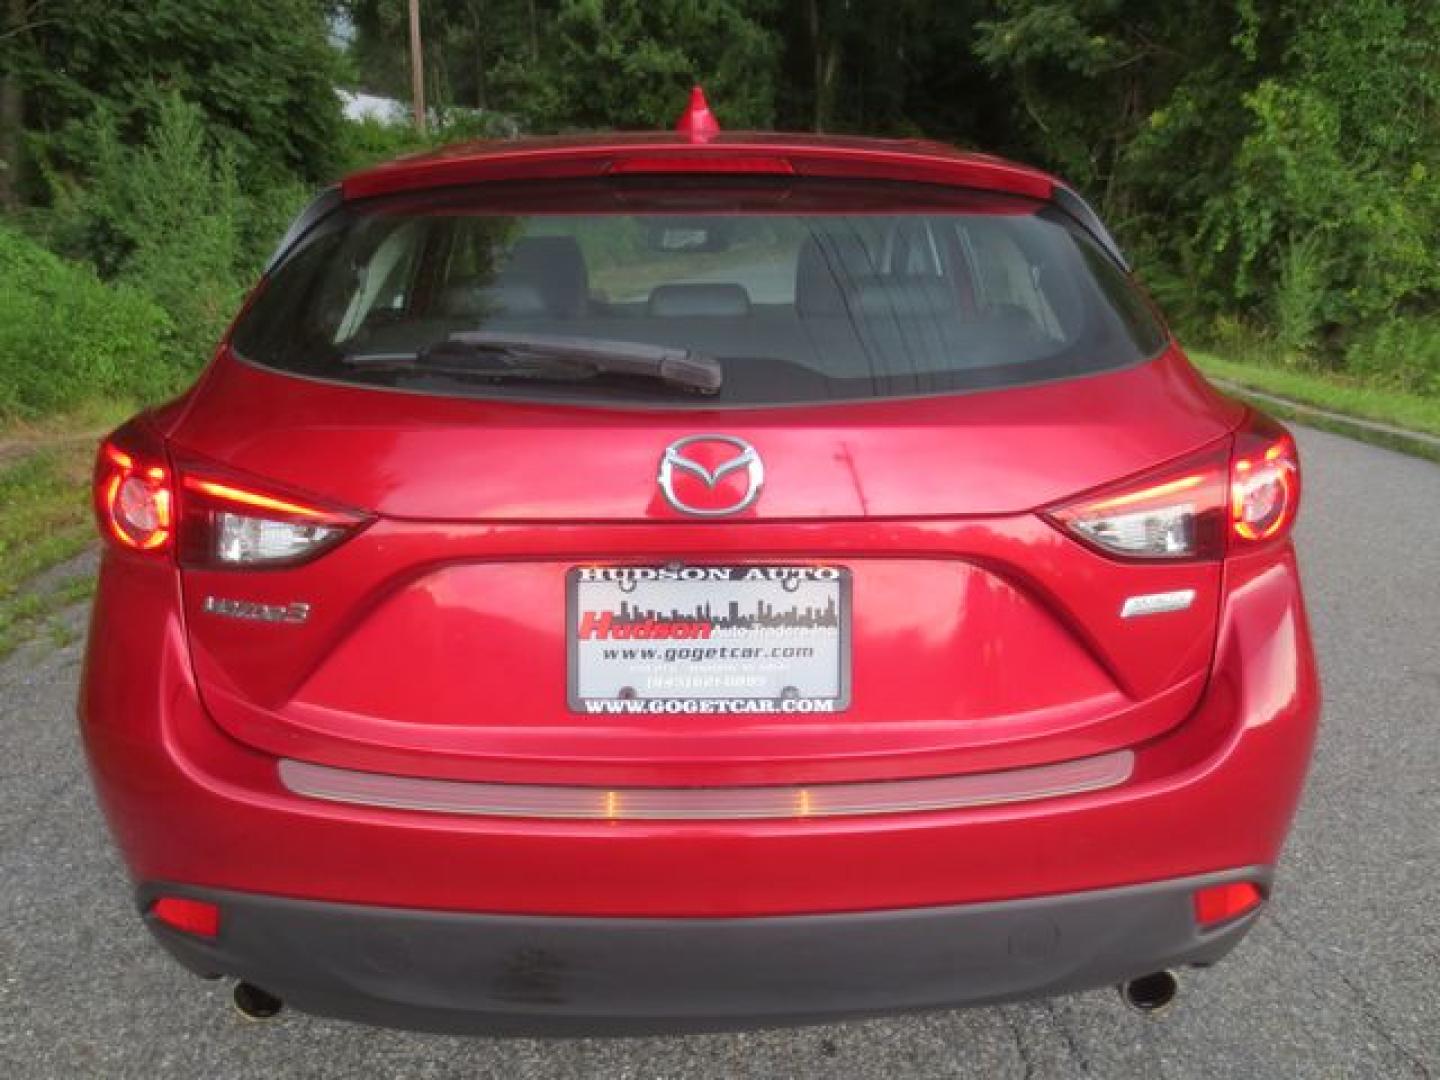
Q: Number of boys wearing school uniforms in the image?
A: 0